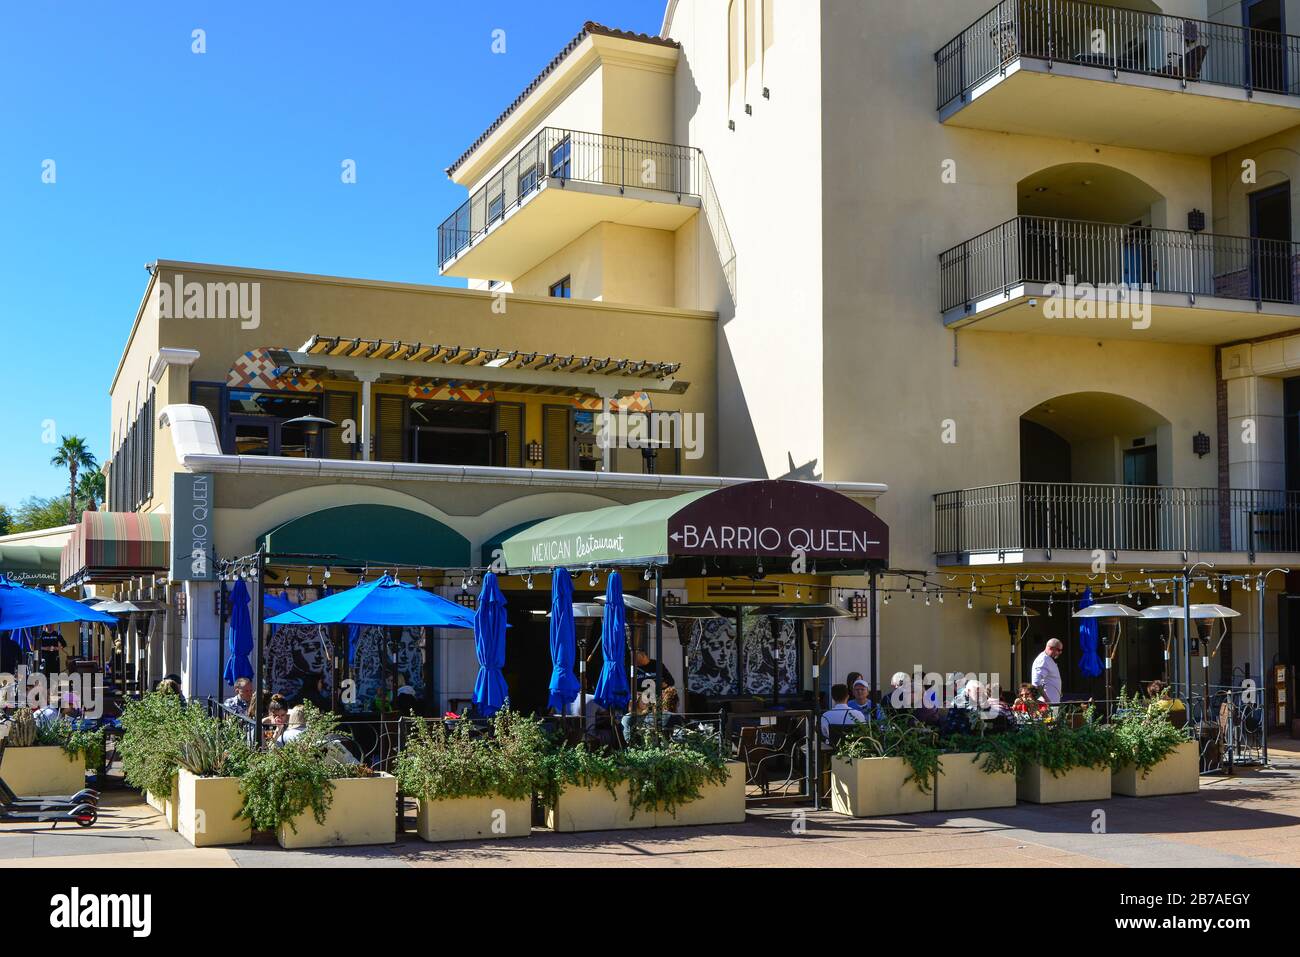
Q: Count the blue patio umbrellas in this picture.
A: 7